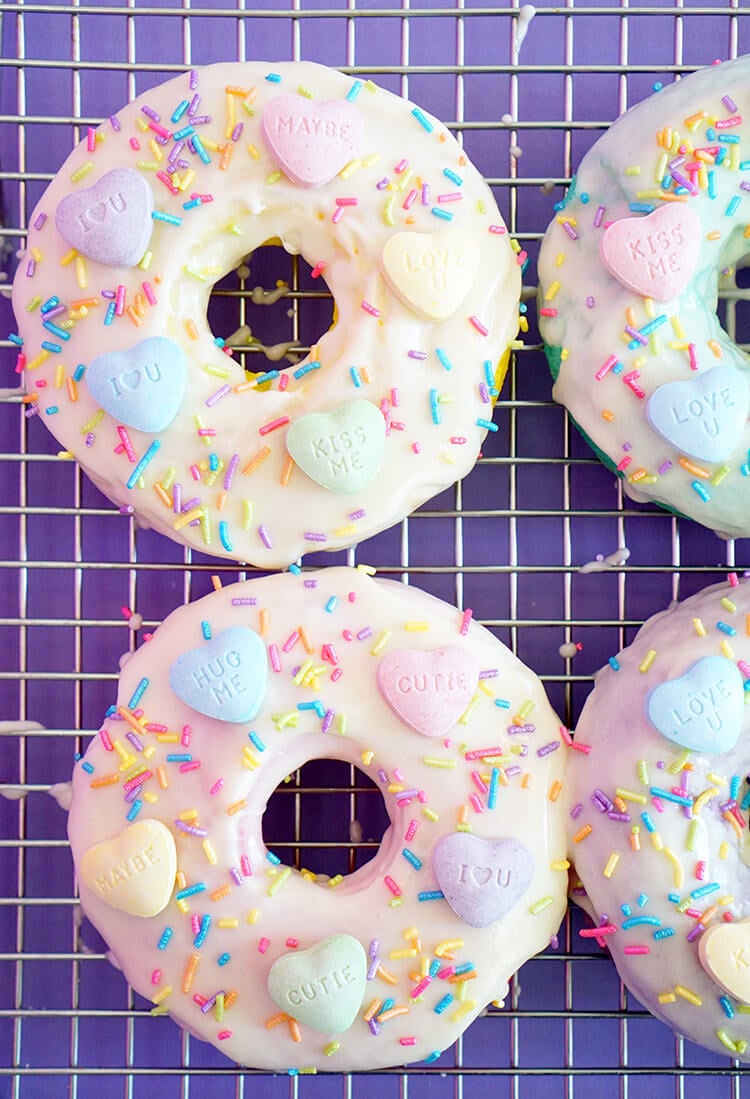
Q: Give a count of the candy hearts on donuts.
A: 14